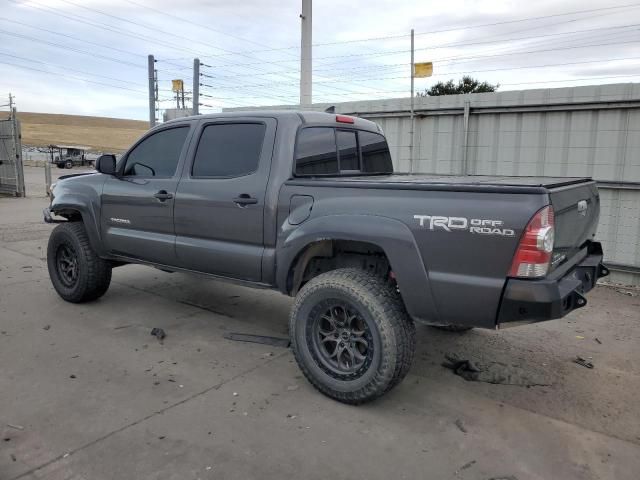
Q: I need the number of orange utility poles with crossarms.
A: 0